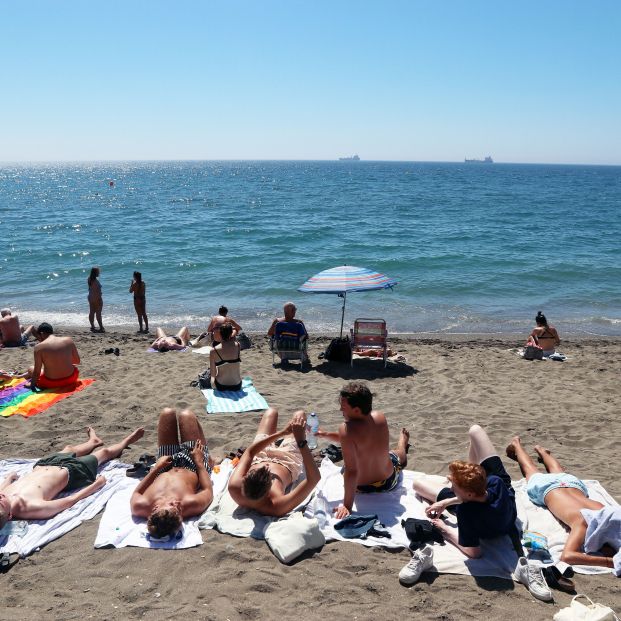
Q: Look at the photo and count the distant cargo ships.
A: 2